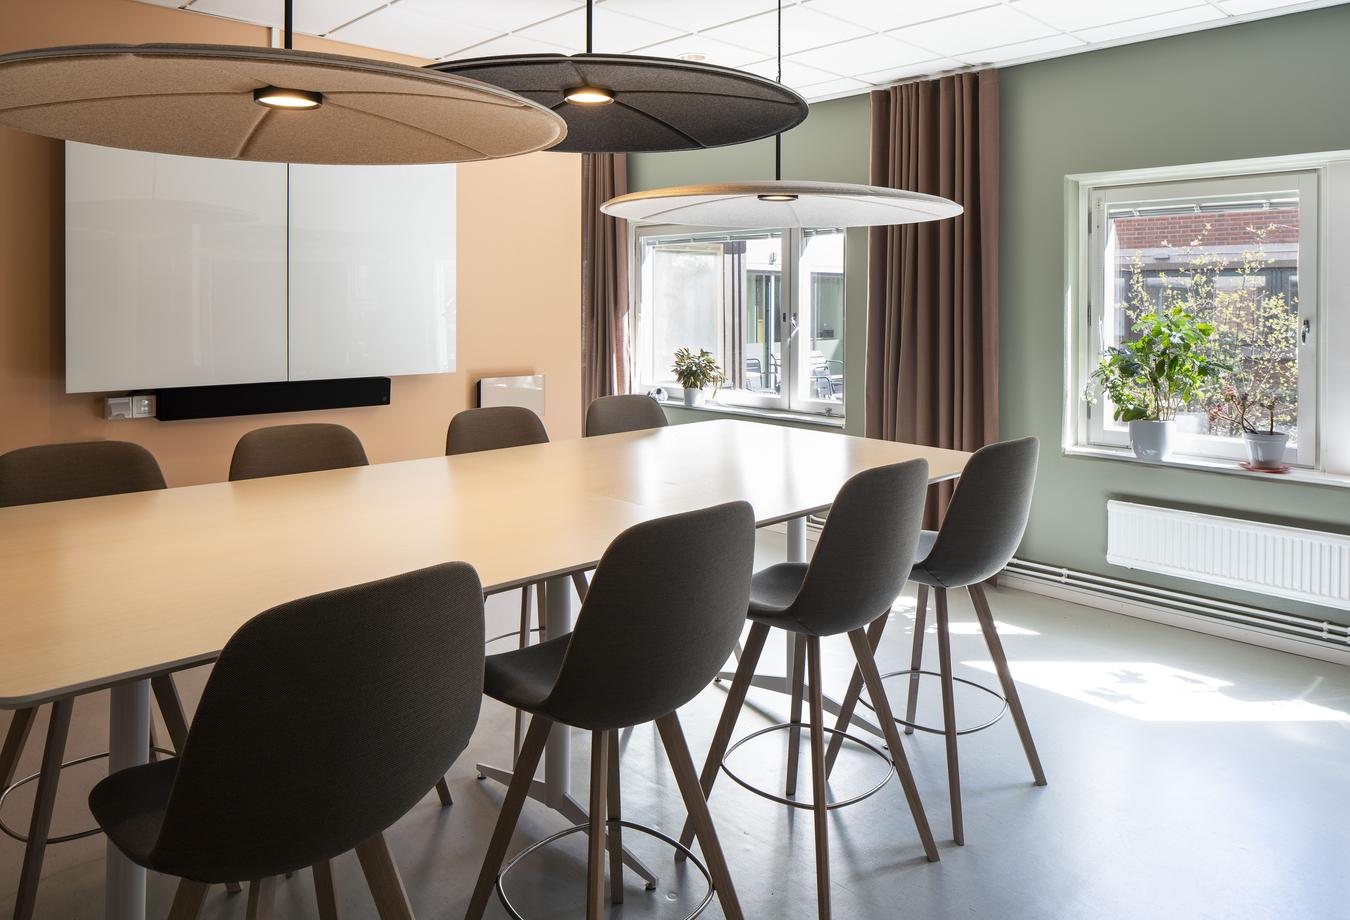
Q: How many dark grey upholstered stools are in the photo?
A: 8